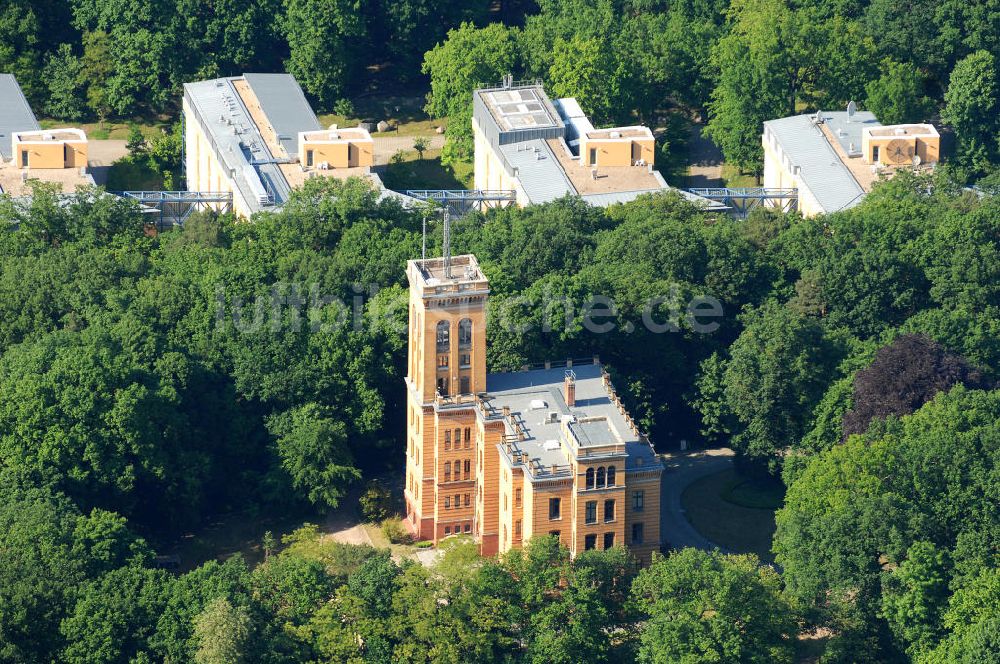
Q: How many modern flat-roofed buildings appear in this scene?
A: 4